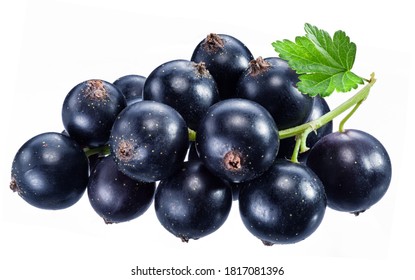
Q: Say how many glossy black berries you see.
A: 13